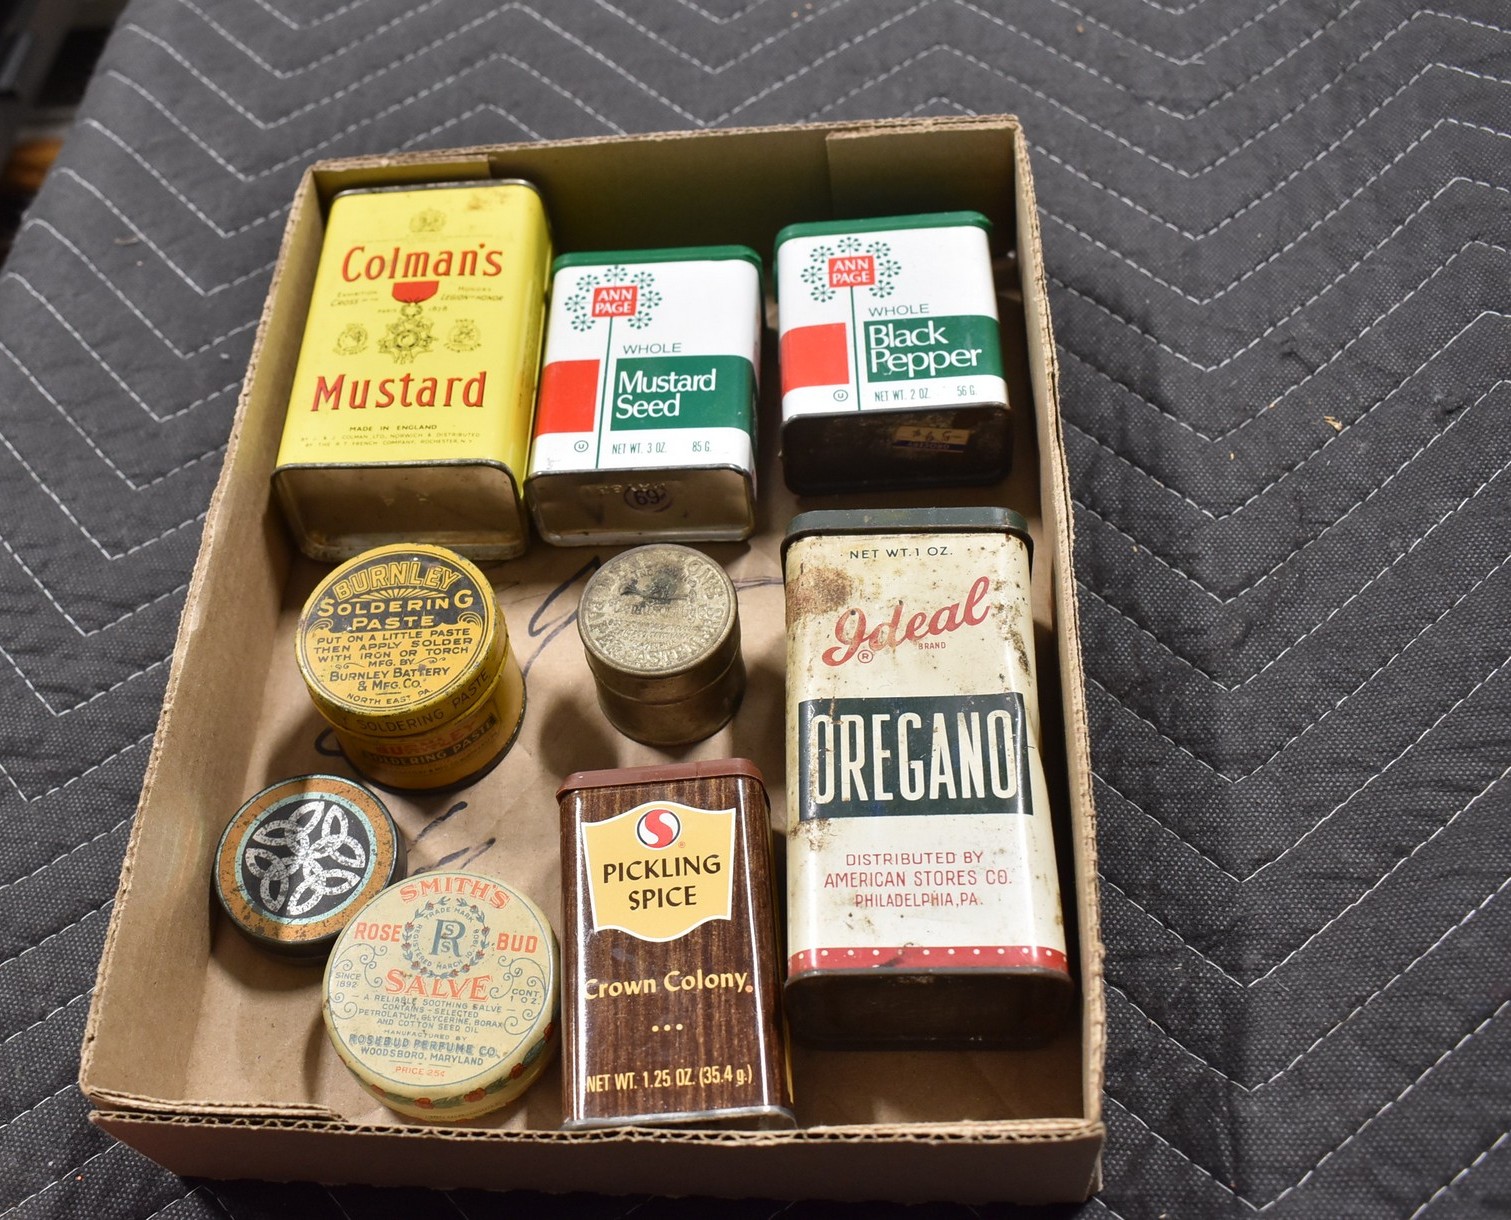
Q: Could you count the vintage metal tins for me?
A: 9